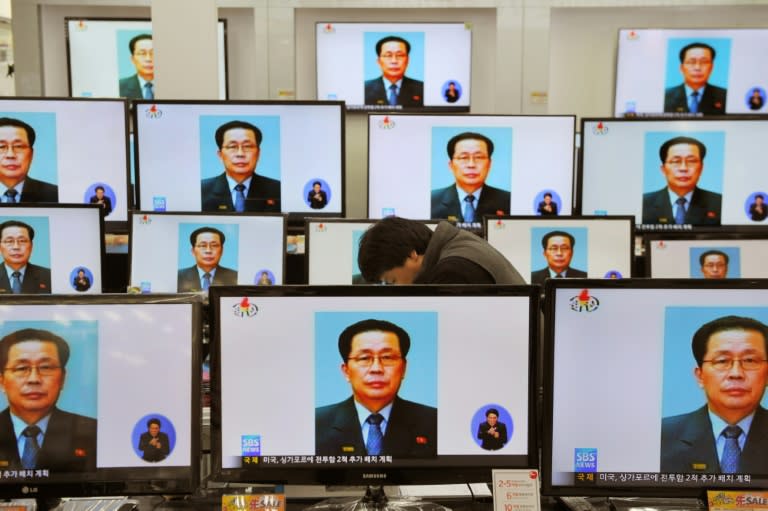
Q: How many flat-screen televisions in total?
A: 15